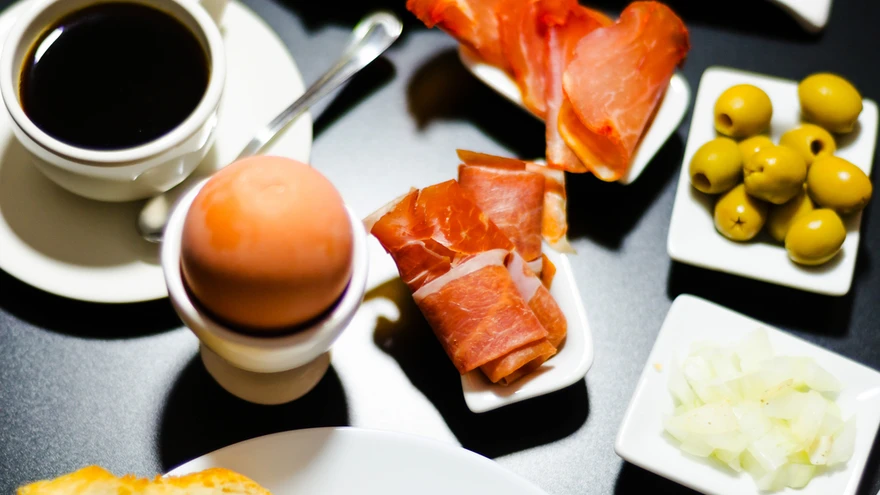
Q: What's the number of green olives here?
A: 10